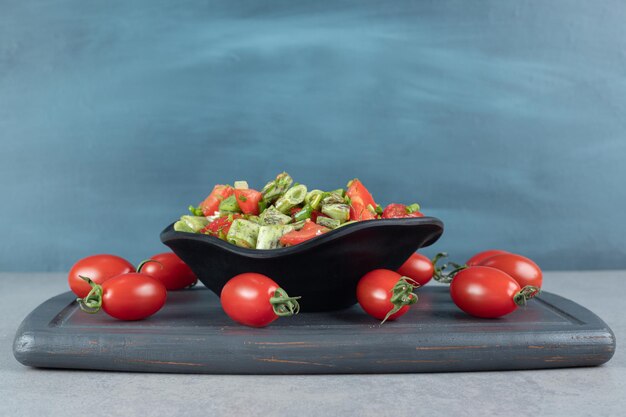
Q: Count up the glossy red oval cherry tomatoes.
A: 9